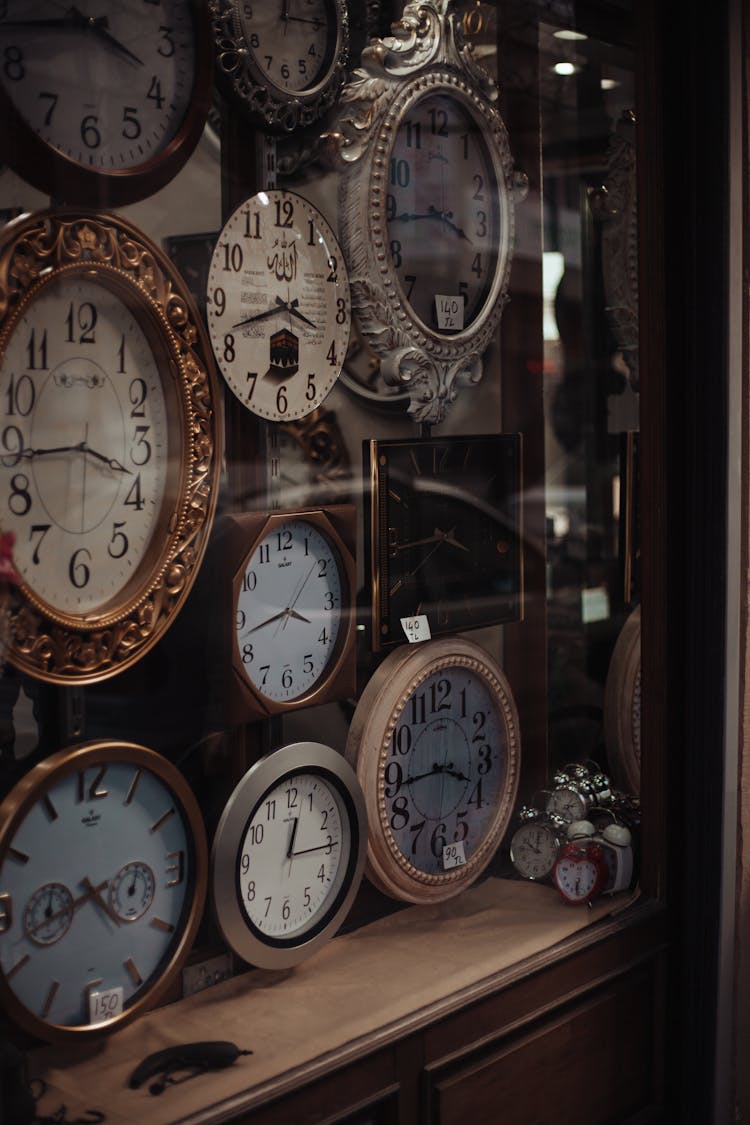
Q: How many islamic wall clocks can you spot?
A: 1